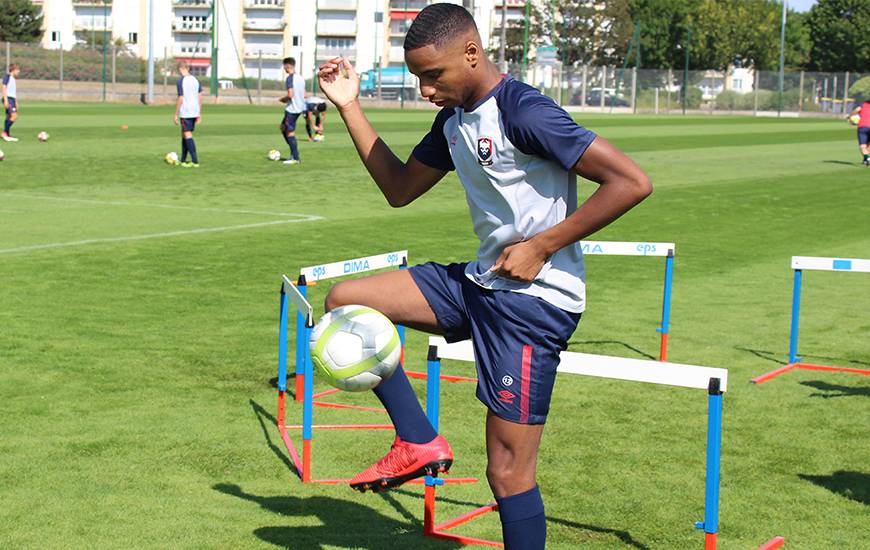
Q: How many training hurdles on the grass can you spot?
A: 5